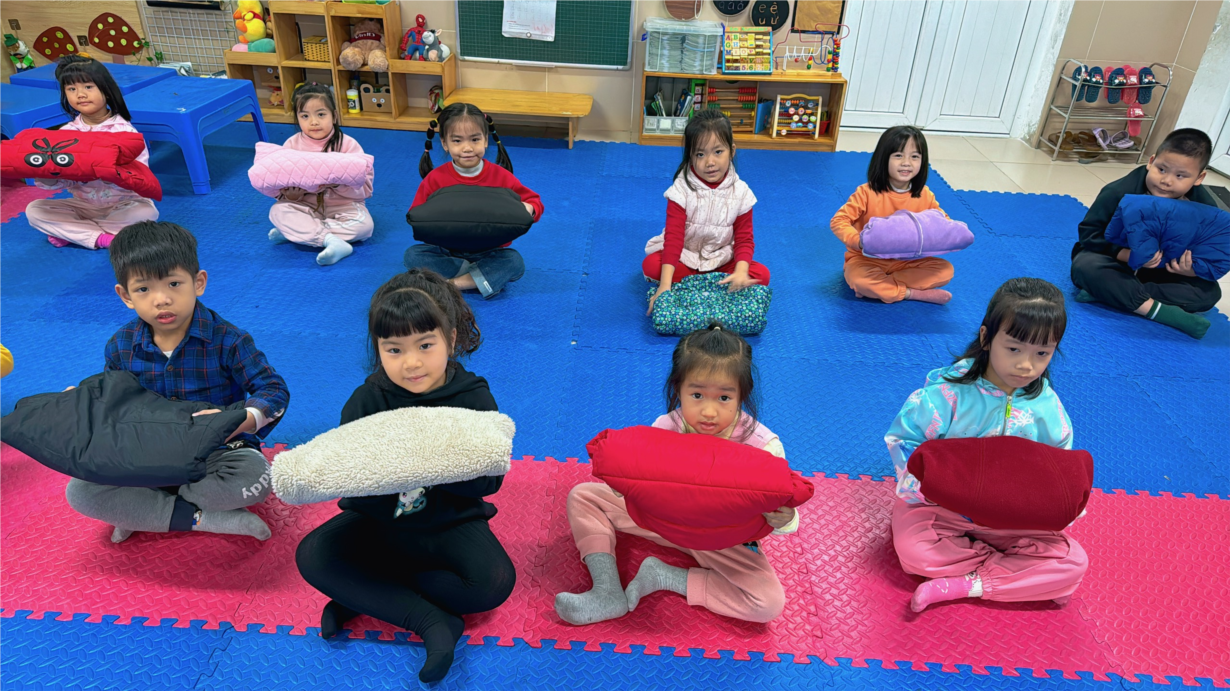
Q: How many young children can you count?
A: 10